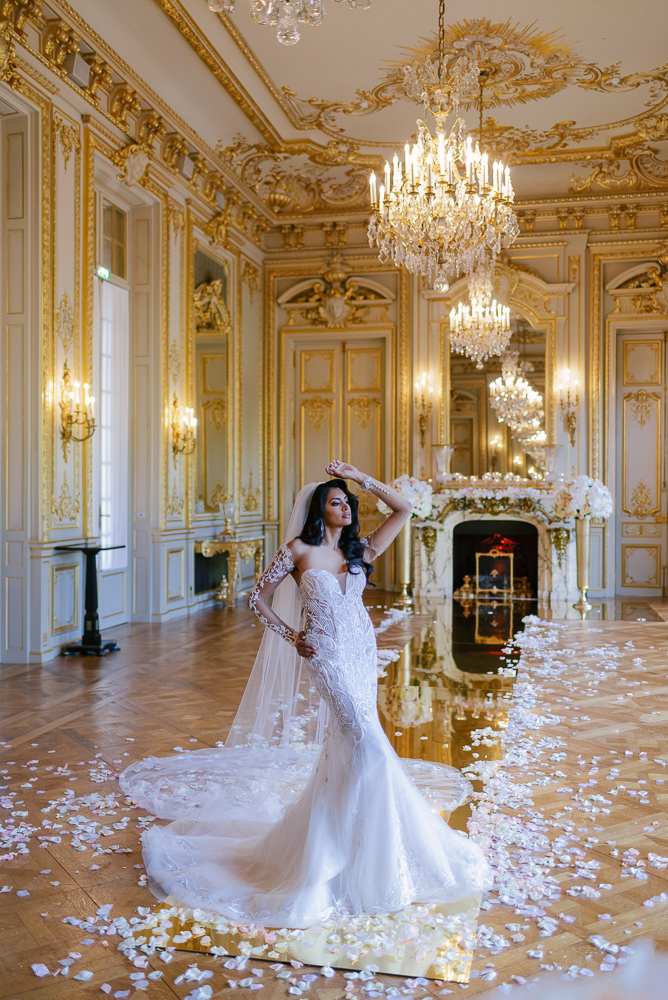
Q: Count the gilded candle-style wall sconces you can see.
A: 4